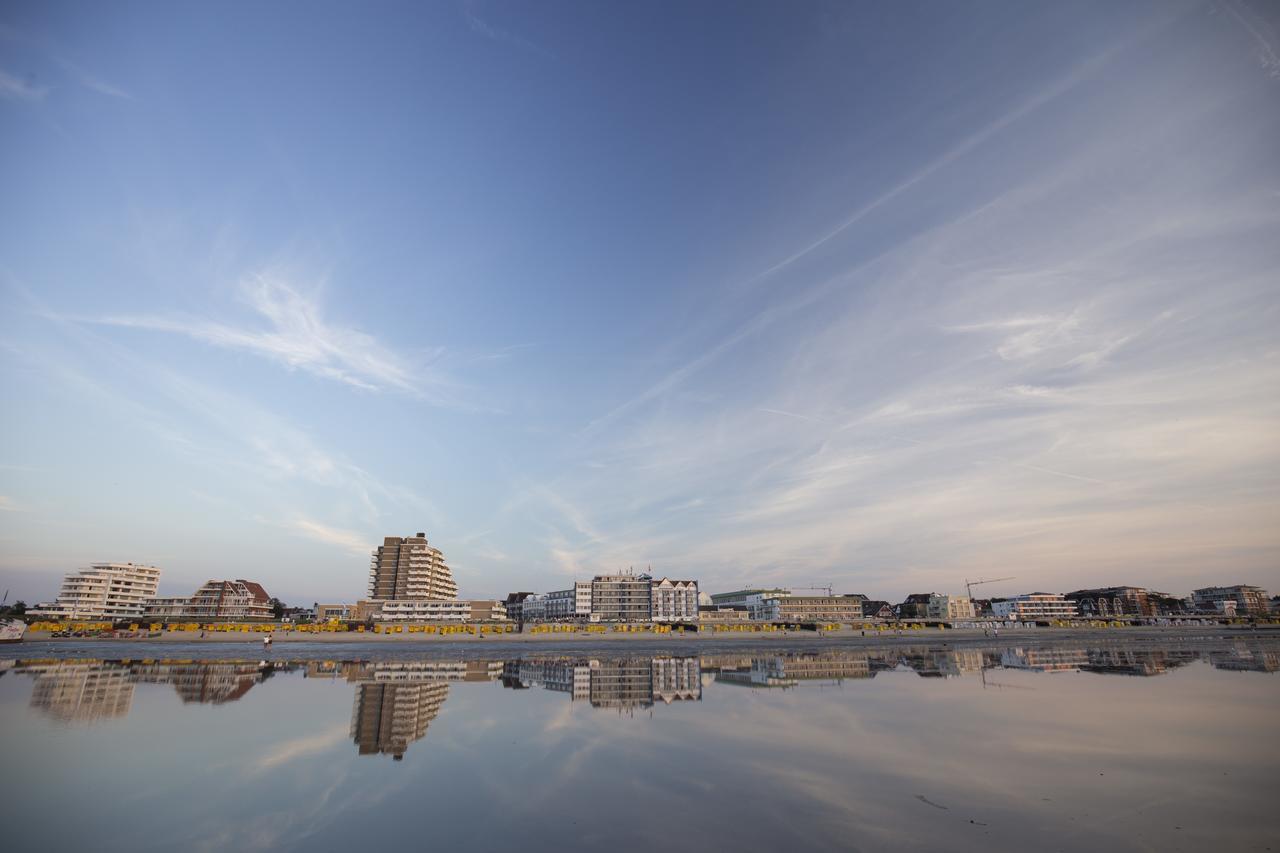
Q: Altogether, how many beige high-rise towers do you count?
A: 1